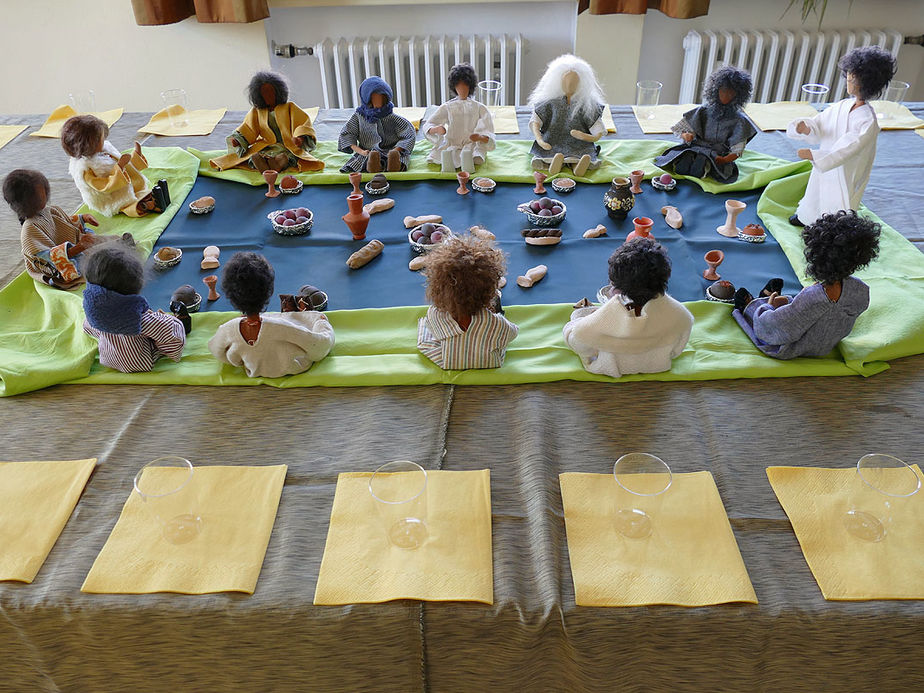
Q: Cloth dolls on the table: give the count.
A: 13